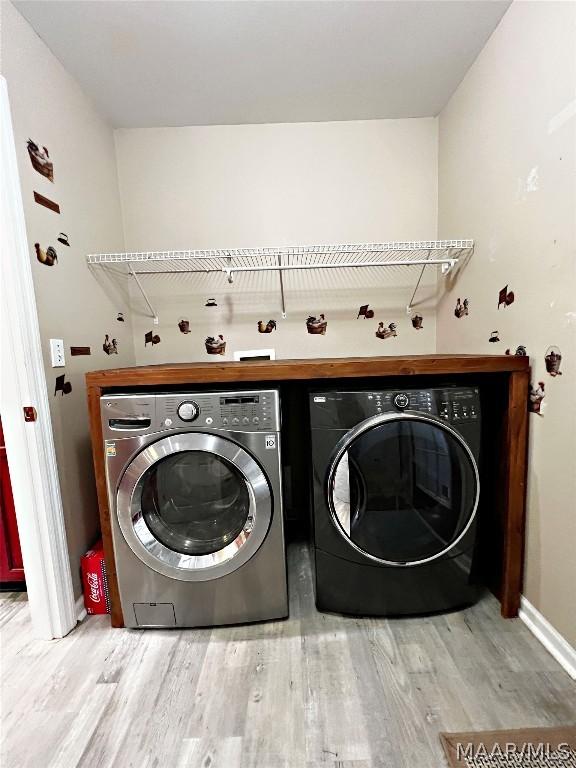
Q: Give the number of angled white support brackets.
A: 3